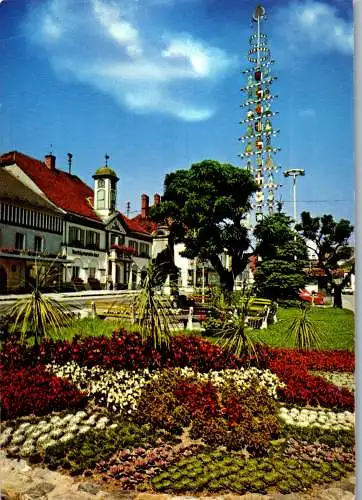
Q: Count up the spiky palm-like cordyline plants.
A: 4